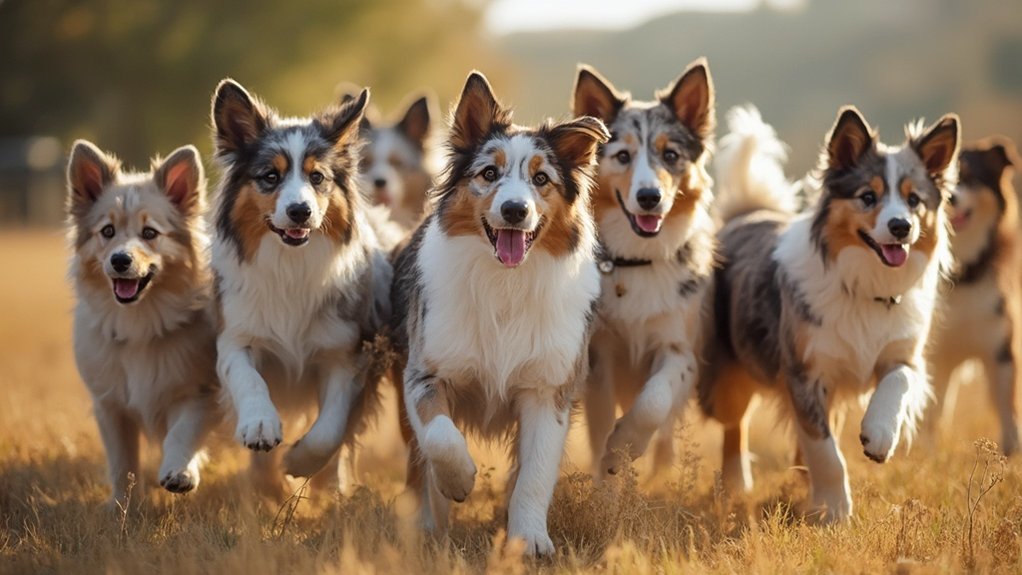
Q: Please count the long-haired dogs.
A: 7